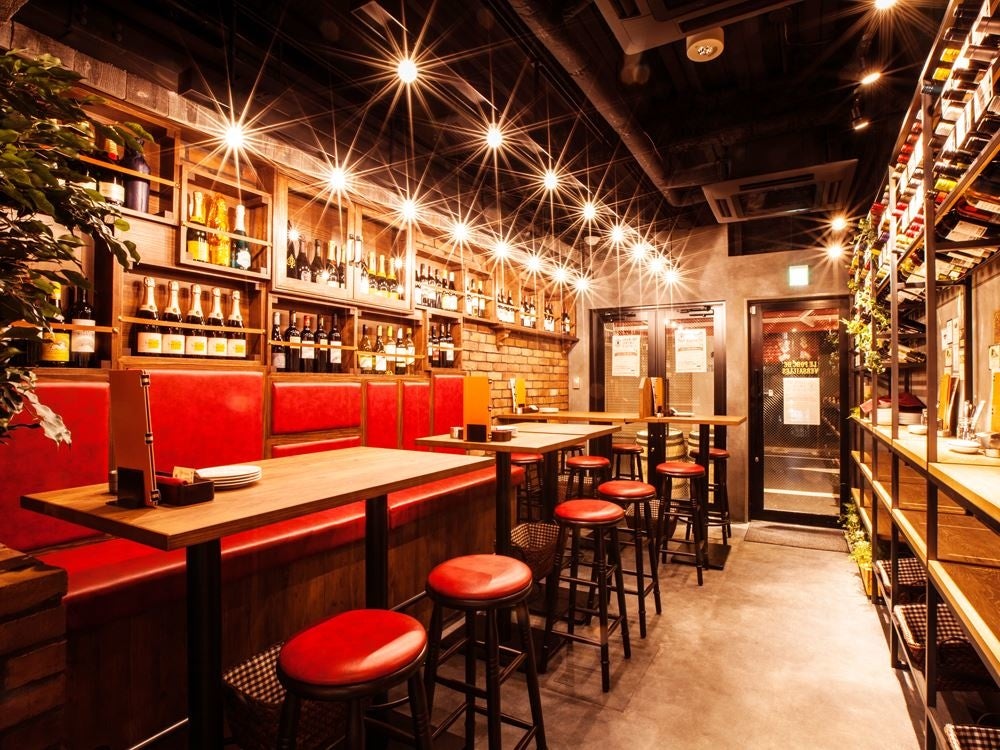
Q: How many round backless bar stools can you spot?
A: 10